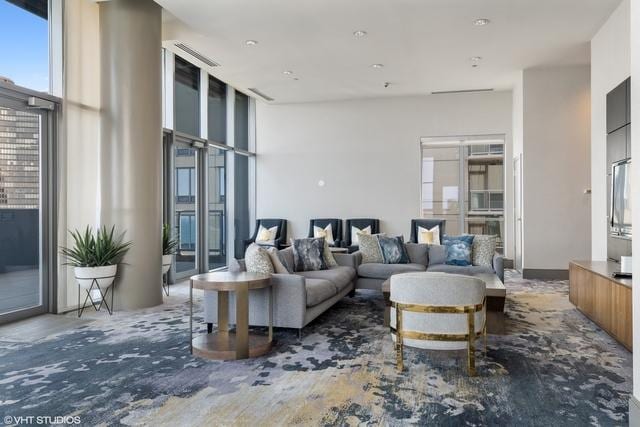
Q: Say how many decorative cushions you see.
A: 12